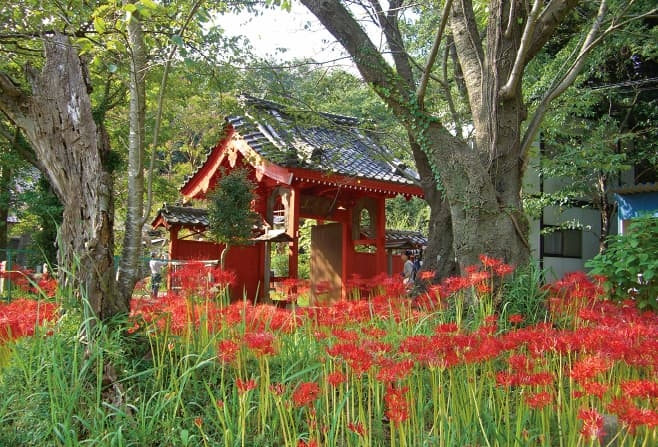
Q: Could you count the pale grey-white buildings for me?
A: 1